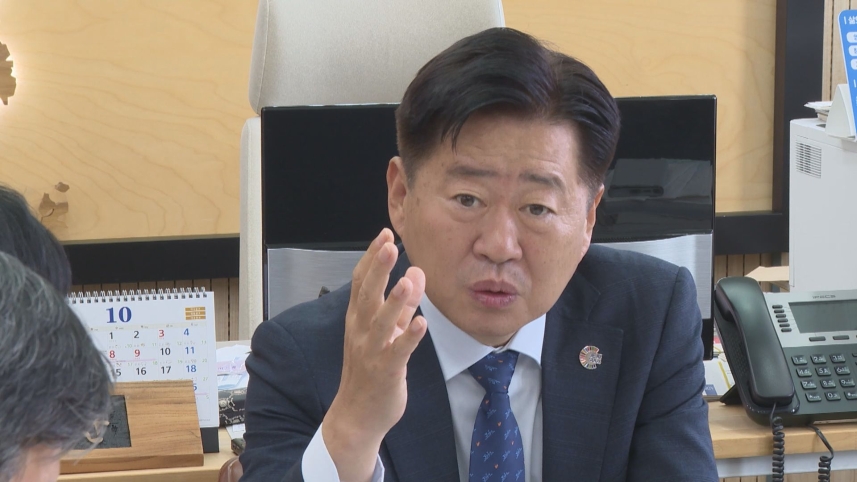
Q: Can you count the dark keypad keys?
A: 12